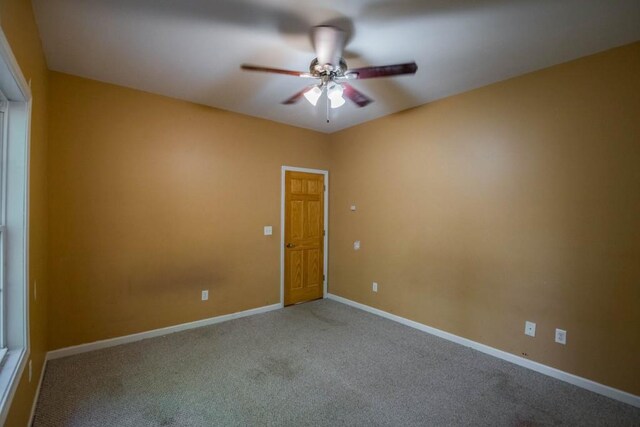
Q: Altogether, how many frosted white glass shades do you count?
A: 3